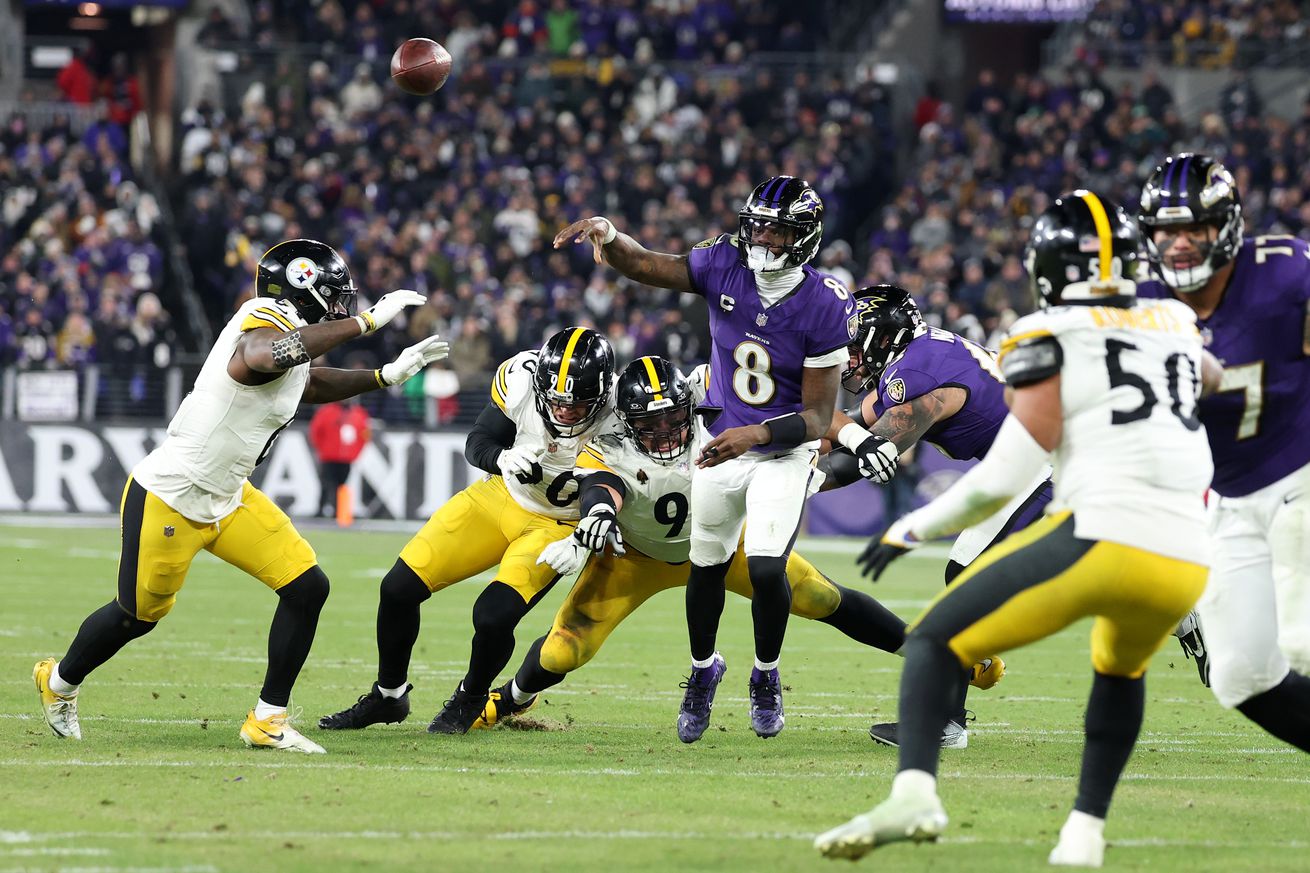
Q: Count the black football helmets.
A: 7